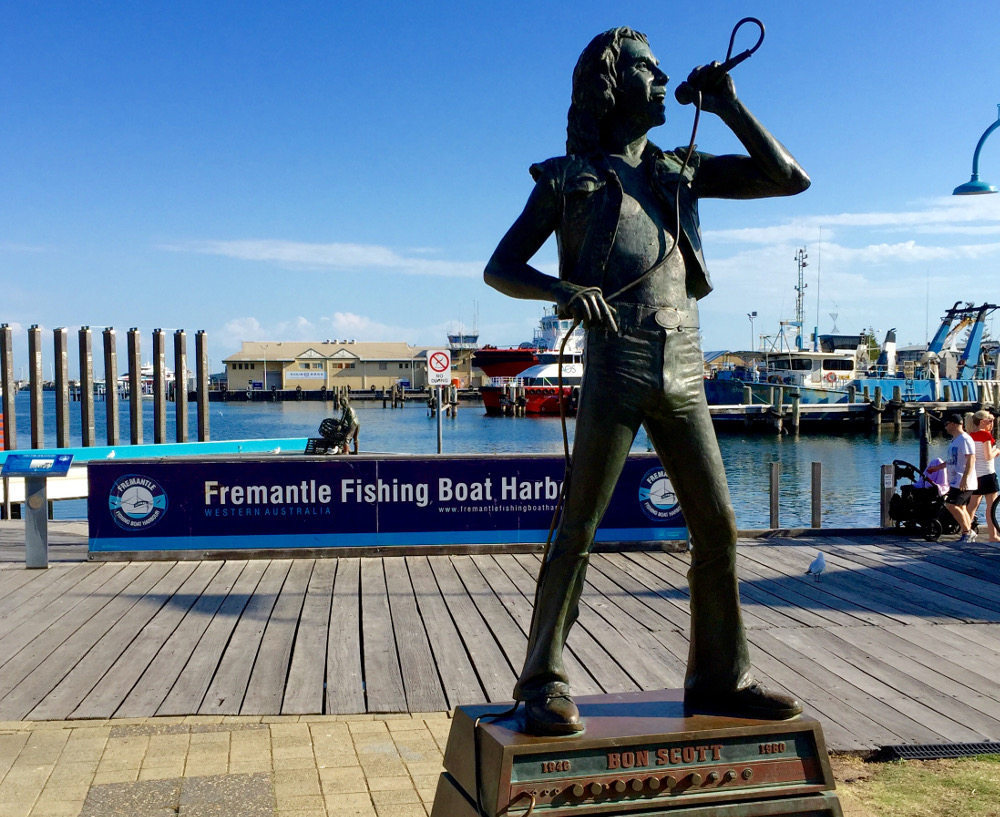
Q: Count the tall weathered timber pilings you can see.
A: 9